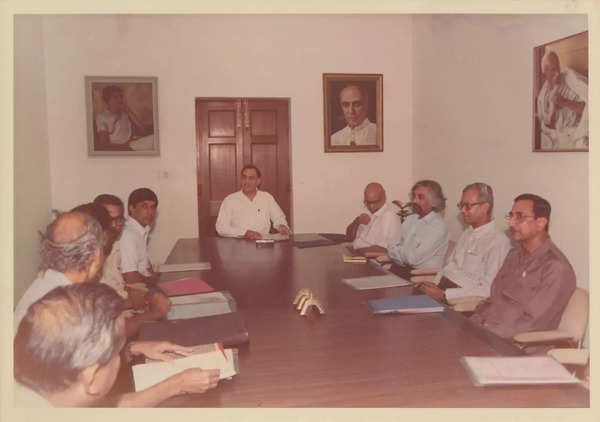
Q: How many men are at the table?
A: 10